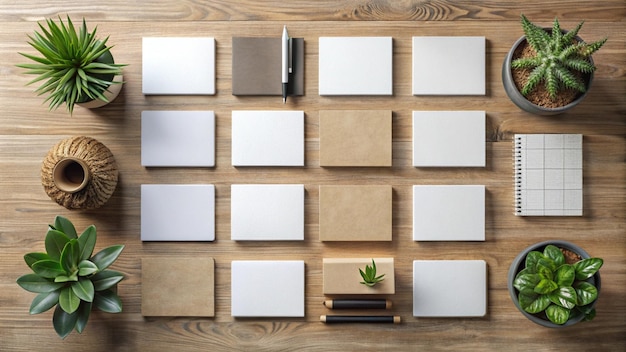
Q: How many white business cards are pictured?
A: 11